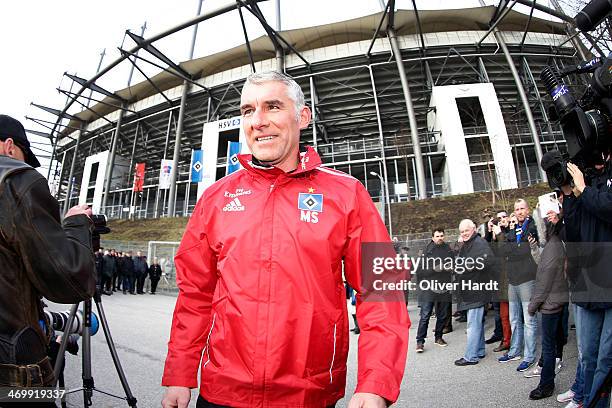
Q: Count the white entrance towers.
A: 3